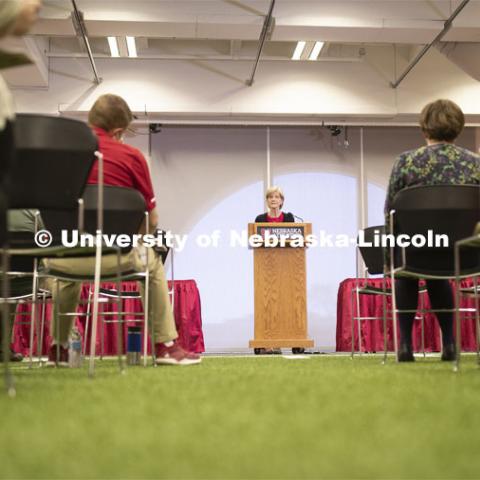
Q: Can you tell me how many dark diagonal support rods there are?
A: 3